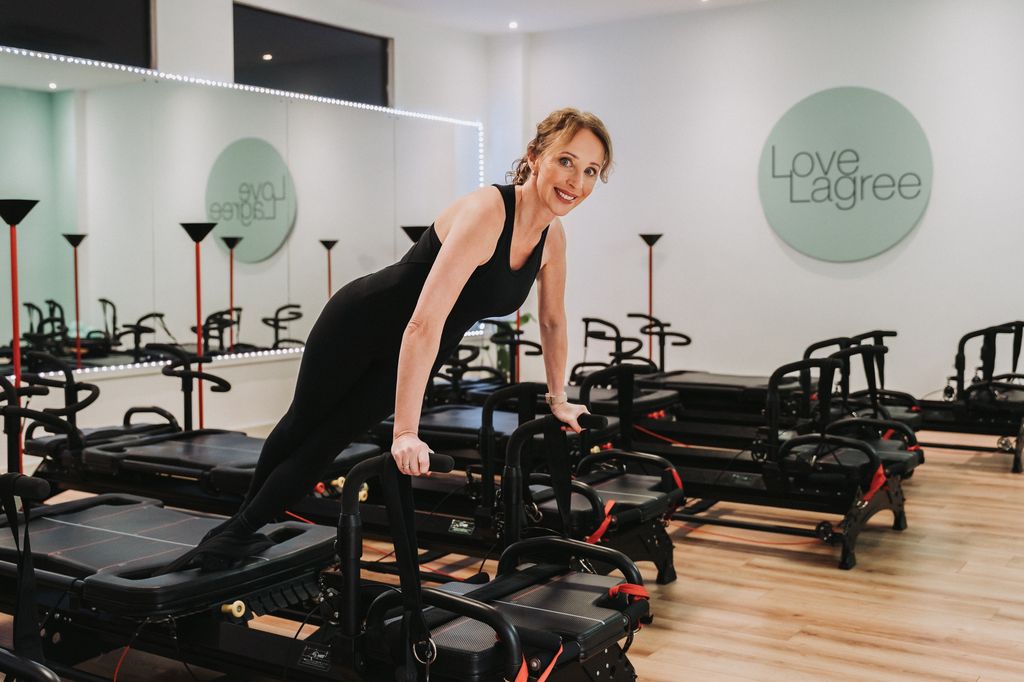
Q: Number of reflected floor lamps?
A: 3